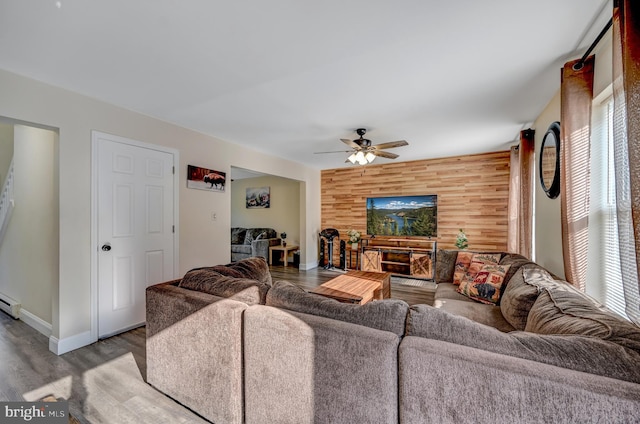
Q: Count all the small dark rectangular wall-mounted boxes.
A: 0